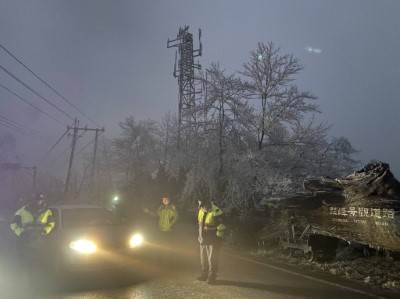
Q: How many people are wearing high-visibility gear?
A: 3